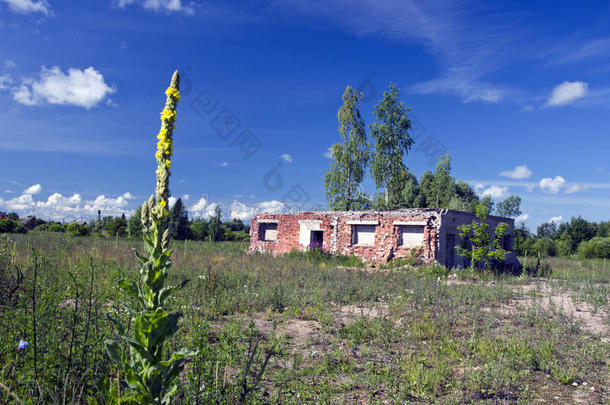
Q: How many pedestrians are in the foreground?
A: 0